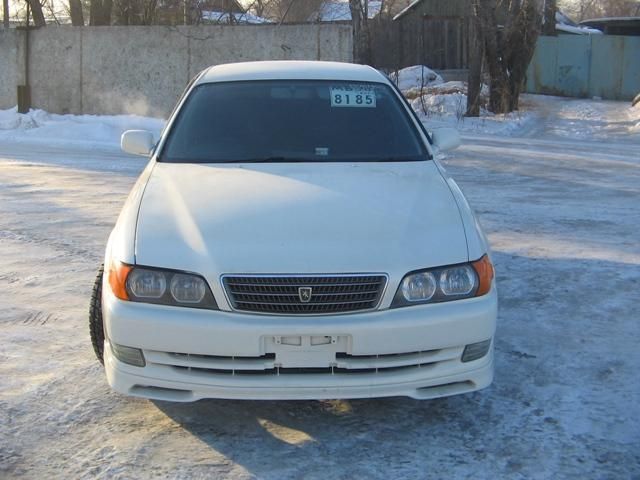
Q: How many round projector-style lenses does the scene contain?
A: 4